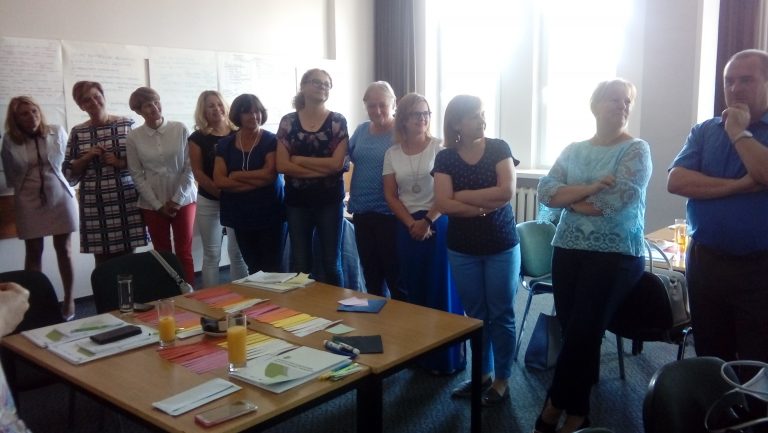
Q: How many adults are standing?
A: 11